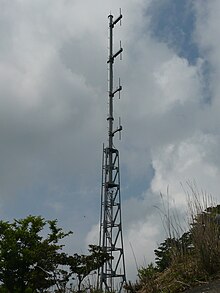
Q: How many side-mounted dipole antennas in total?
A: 4